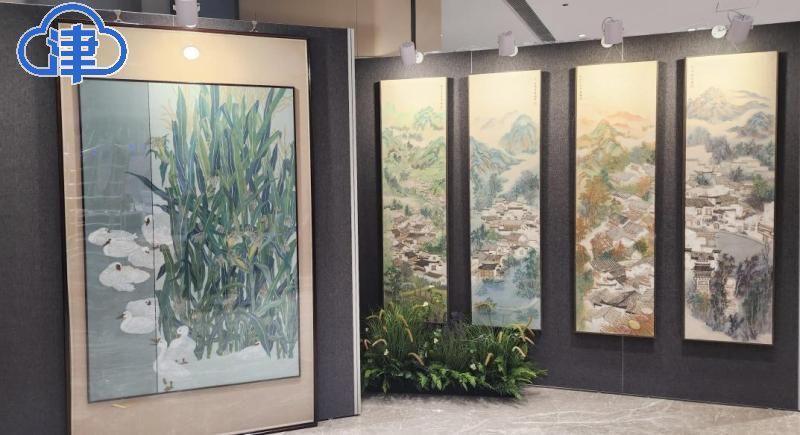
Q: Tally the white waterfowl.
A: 10